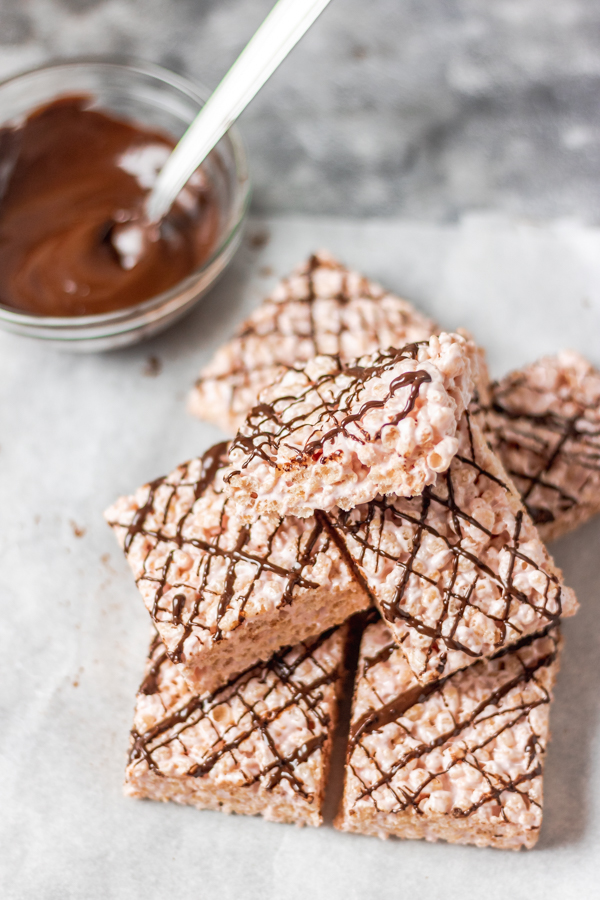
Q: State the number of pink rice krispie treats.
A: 7